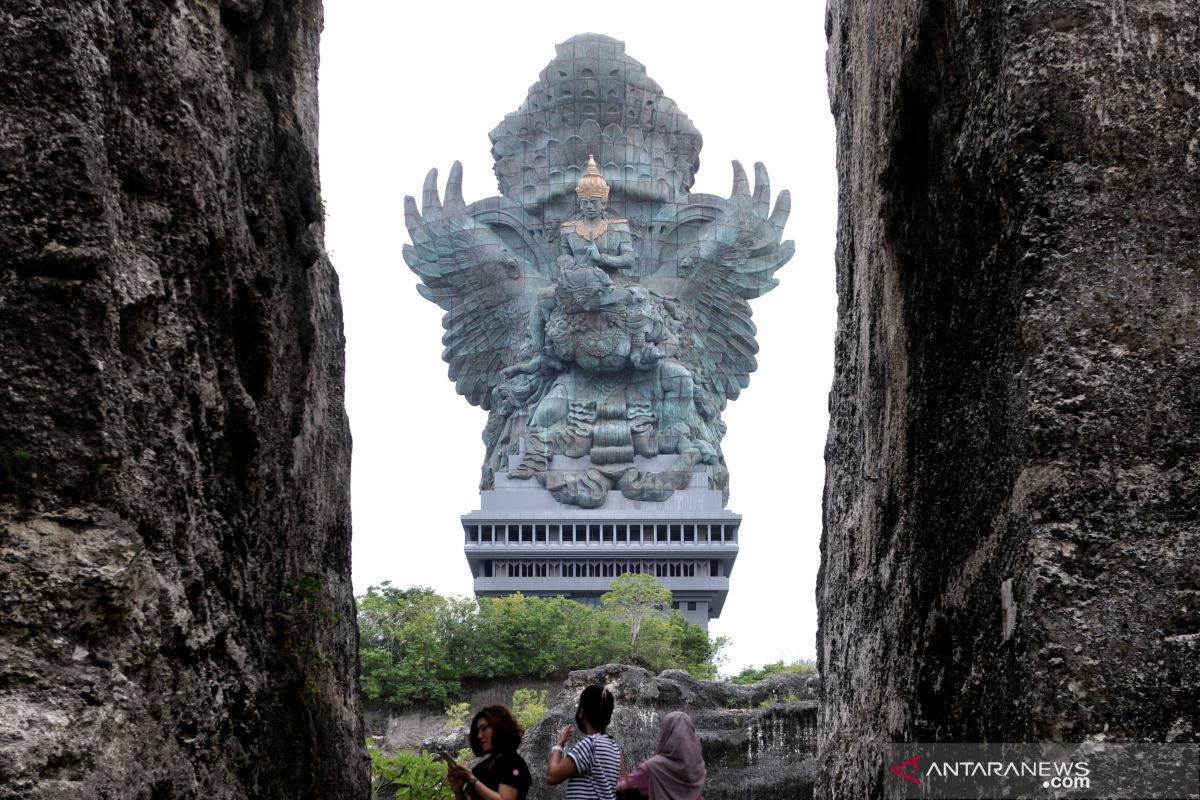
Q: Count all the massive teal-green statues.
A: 1